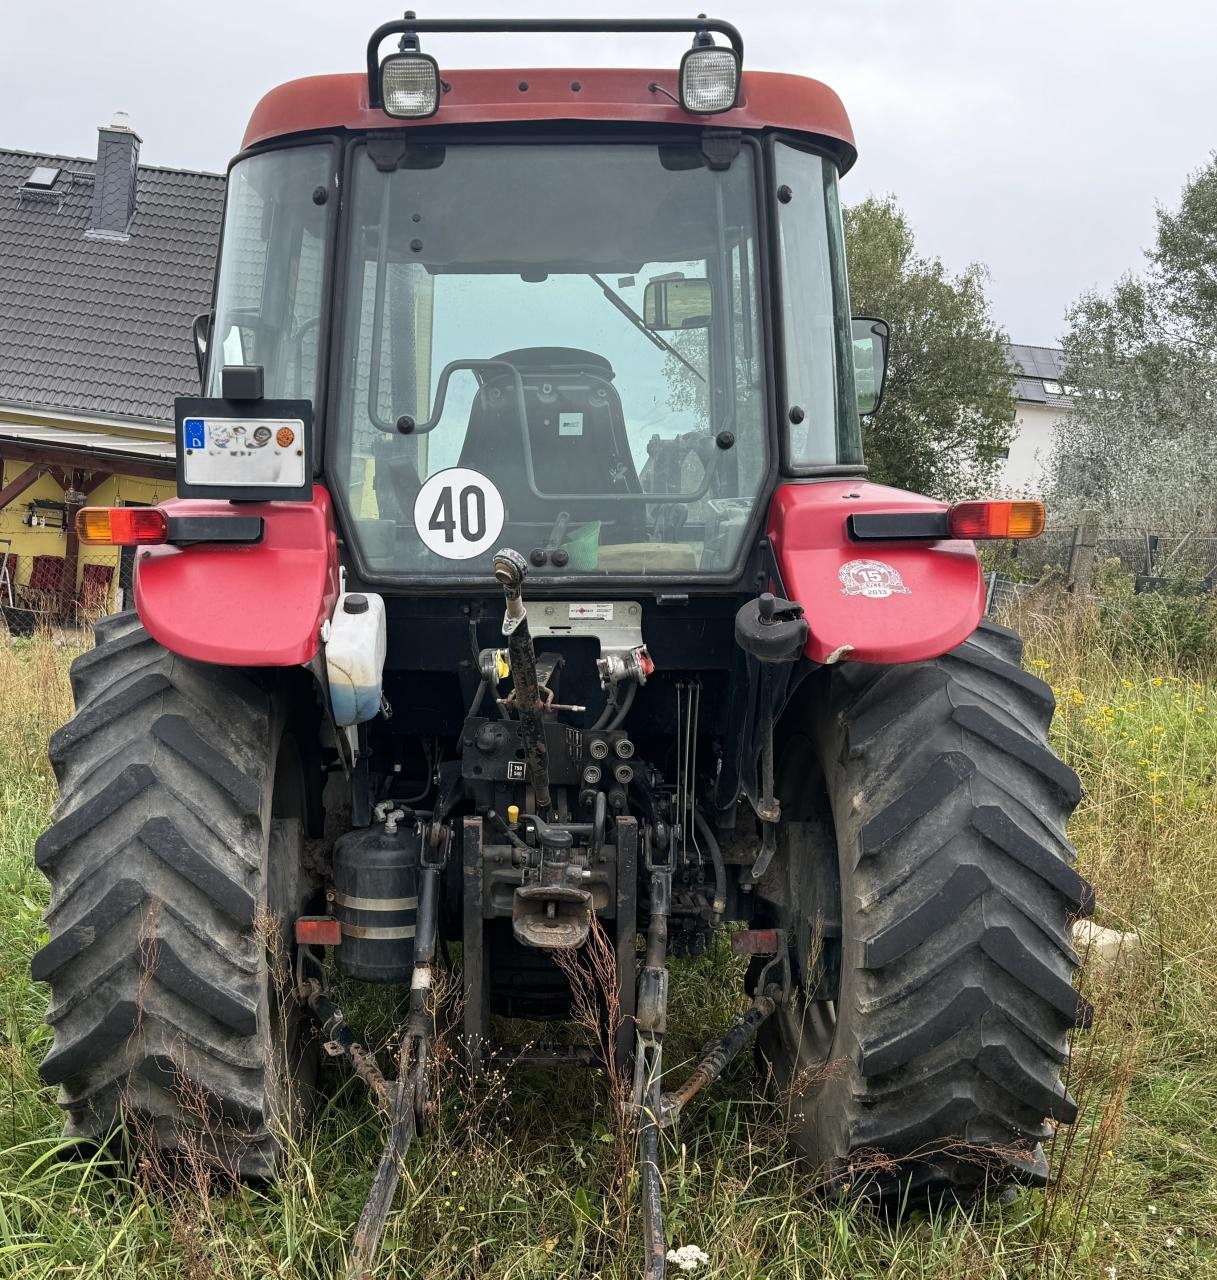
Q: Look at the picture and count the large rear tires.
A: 2